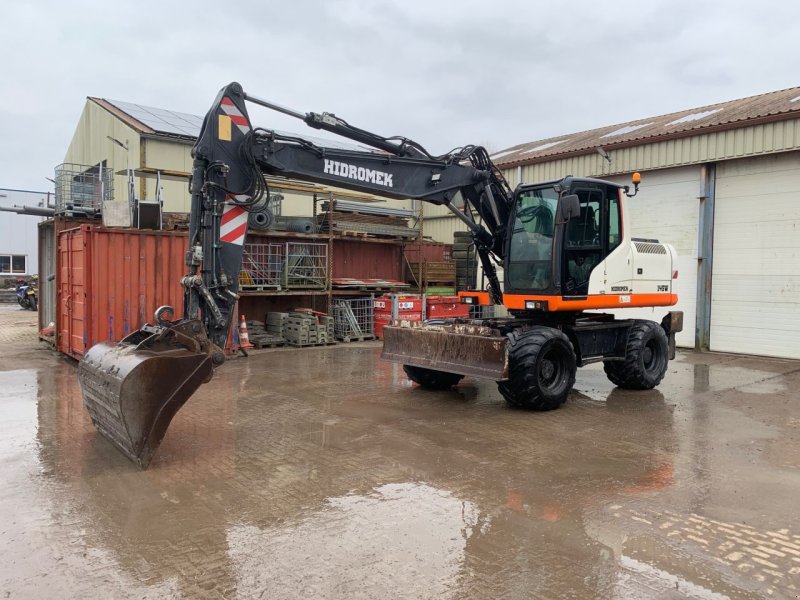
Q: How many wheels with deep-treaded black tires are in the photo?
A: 3